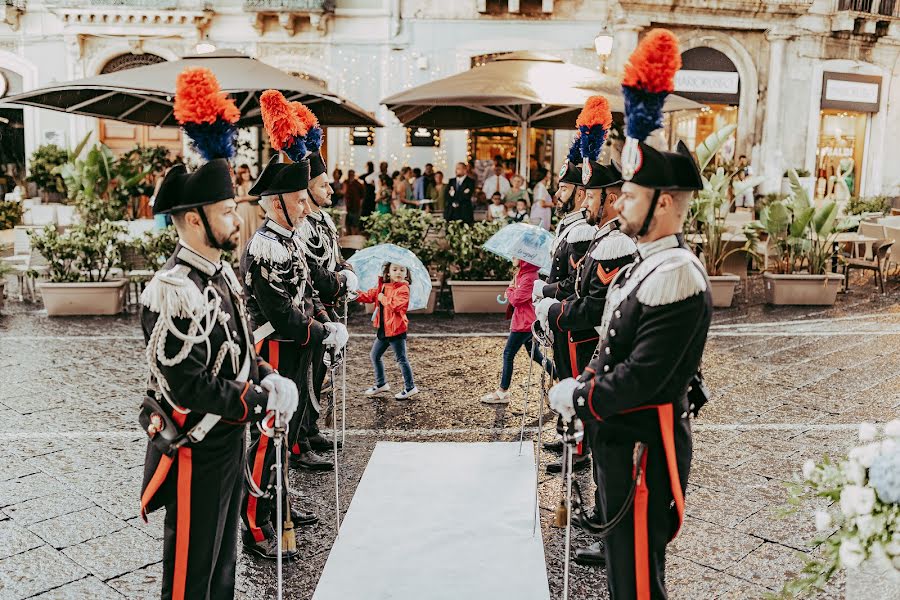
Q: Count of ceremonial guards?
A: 6